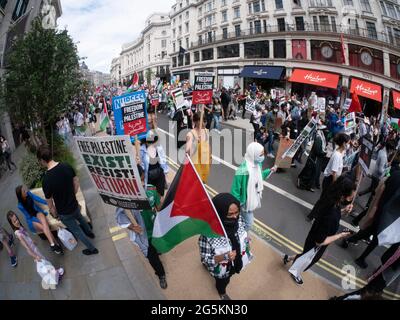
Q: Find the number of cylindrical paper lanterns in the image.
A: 0